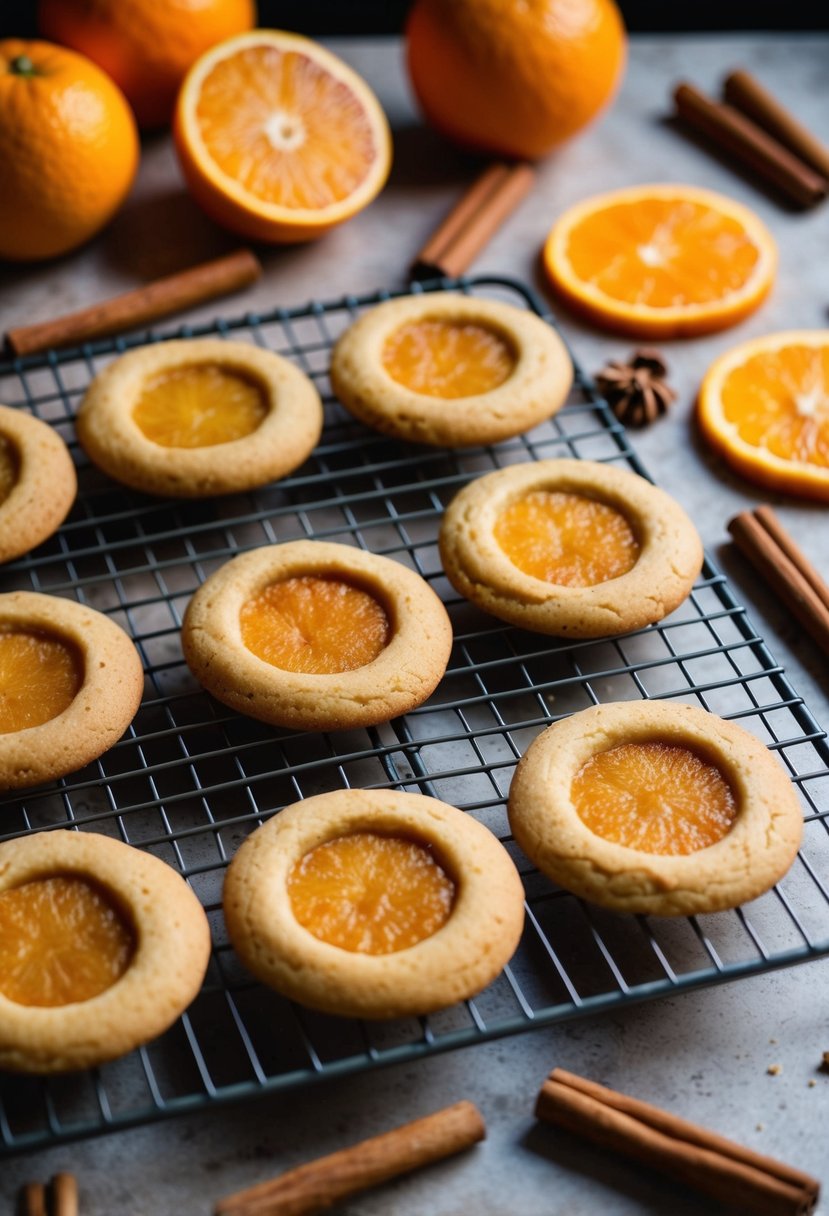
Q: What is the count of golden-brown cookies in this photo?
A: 9